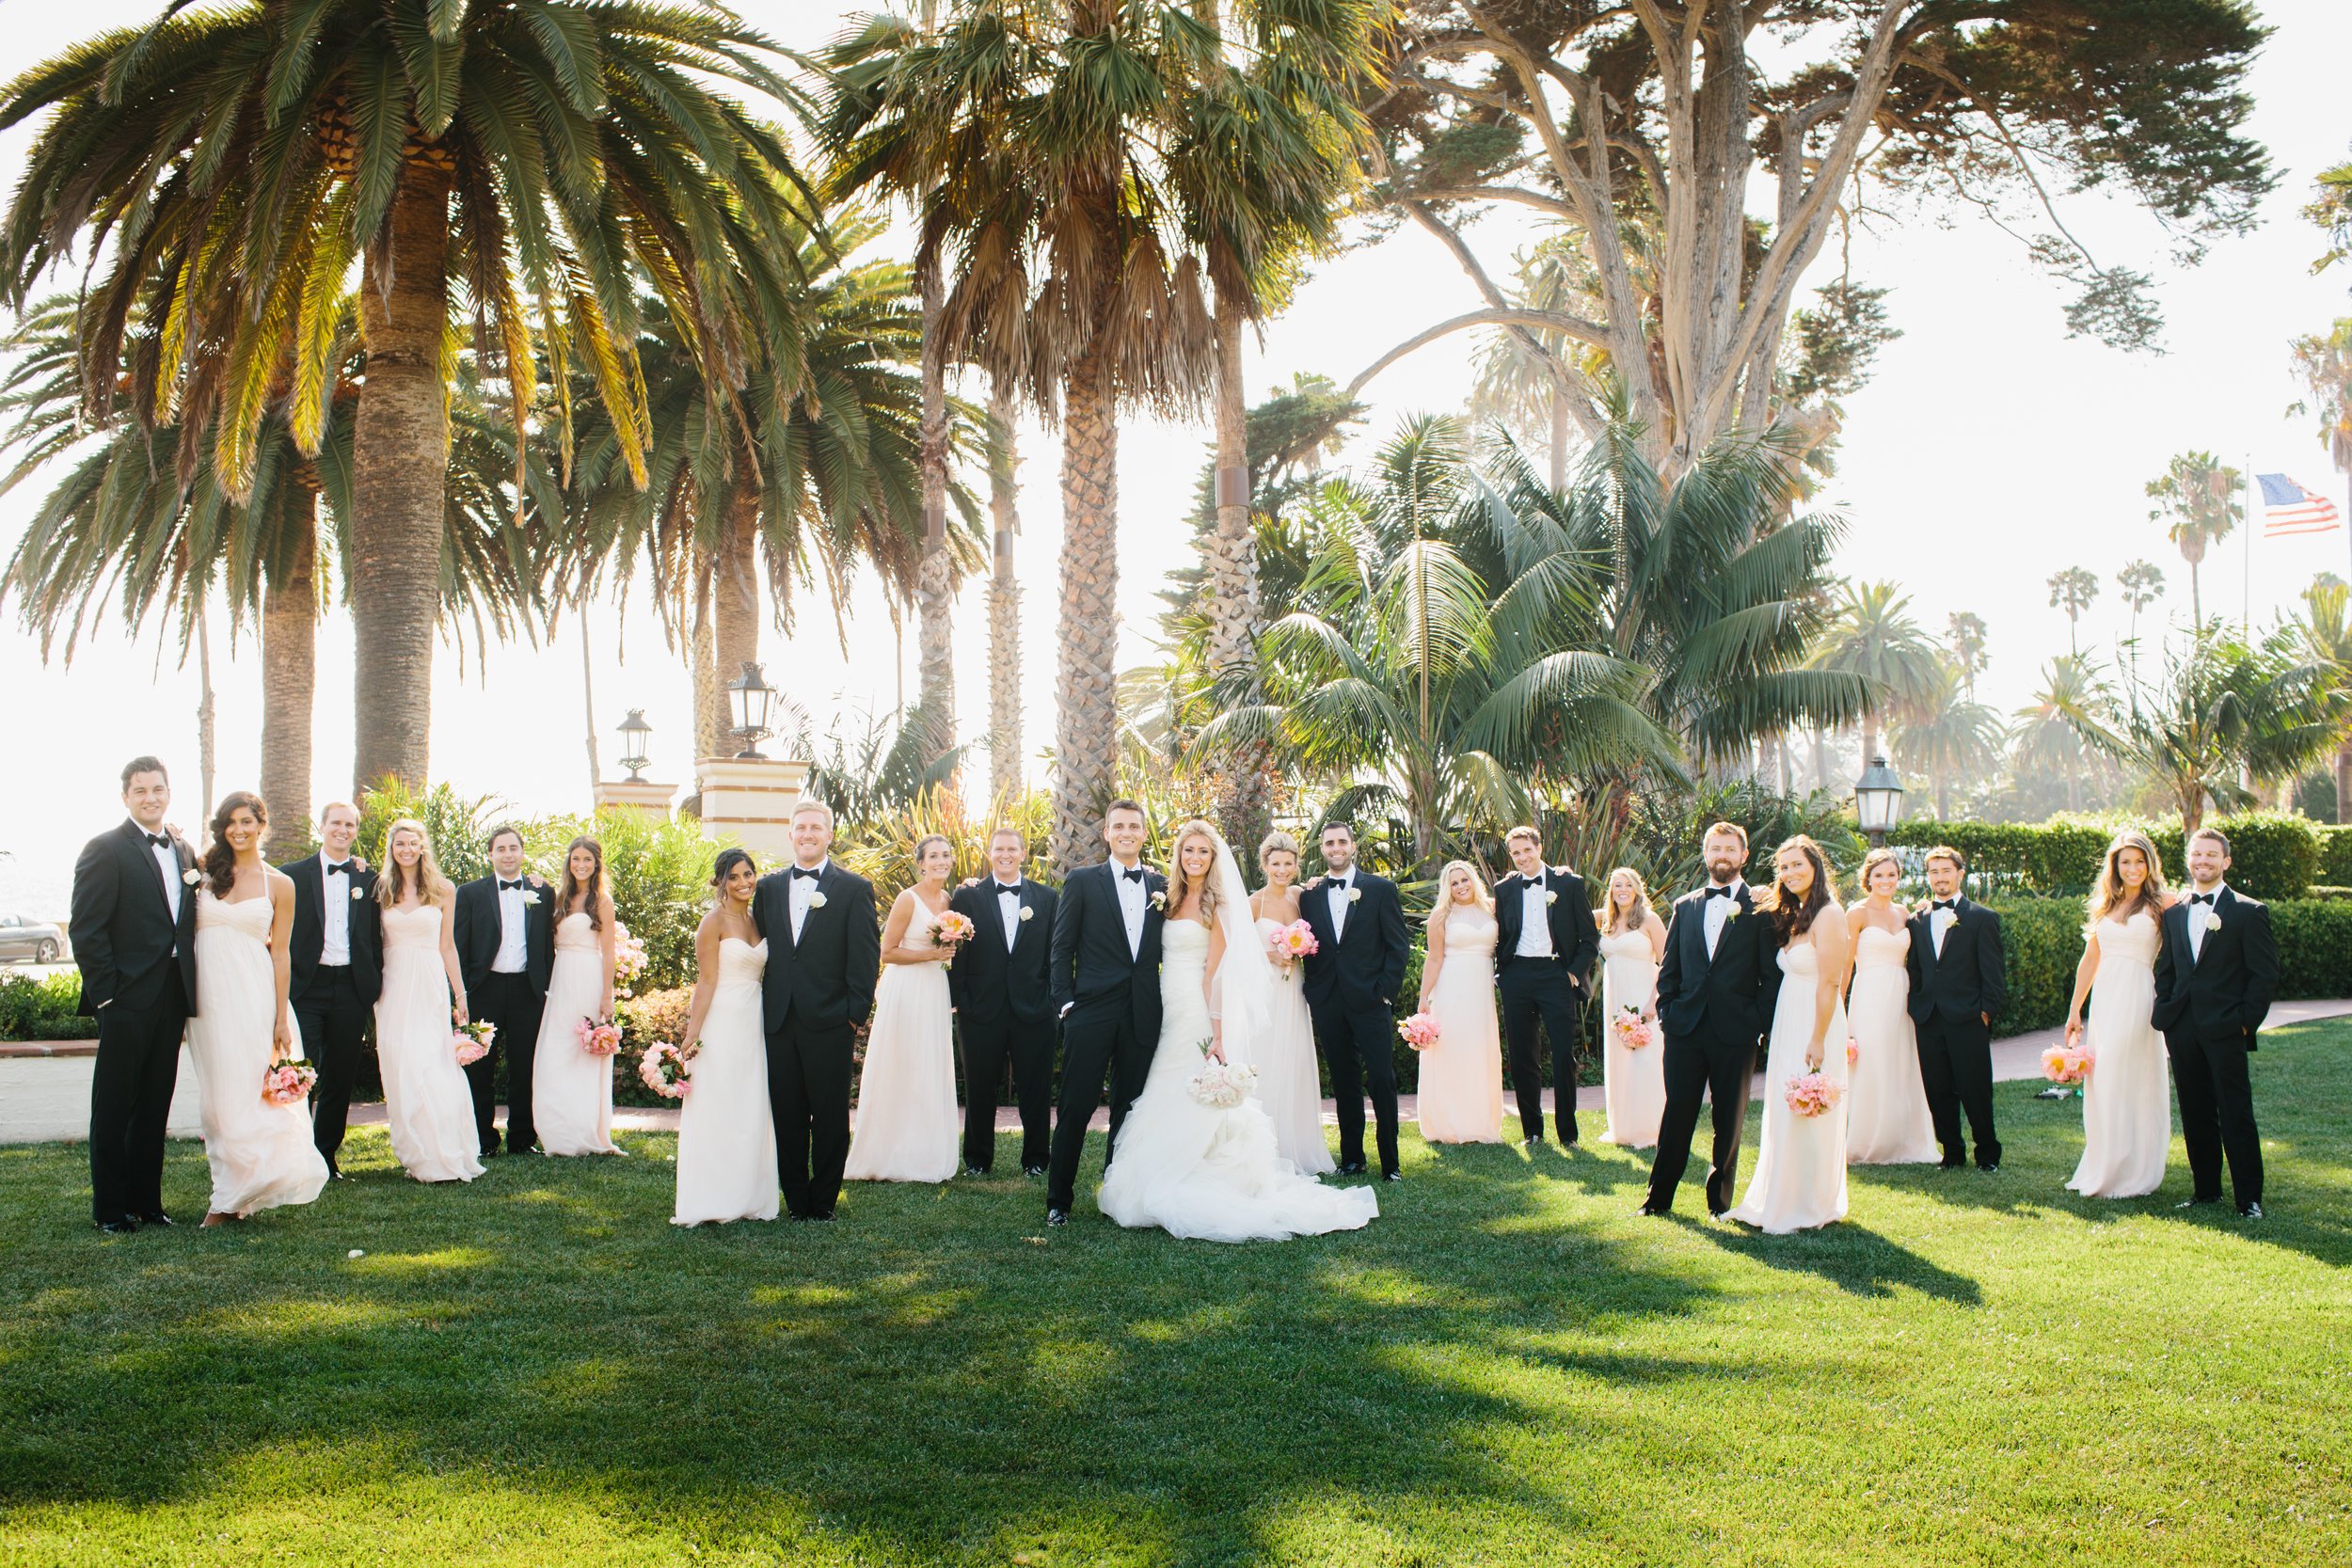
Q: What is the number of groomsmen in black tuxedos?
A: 10